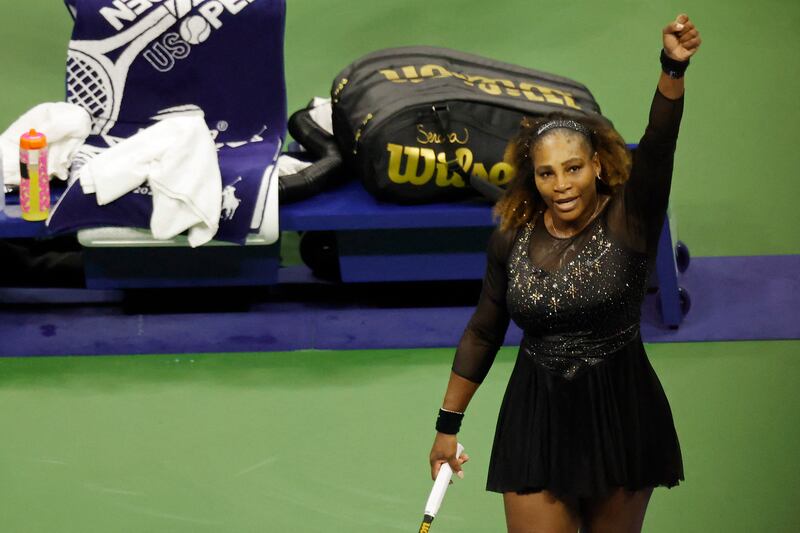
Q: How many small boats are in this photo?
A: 0